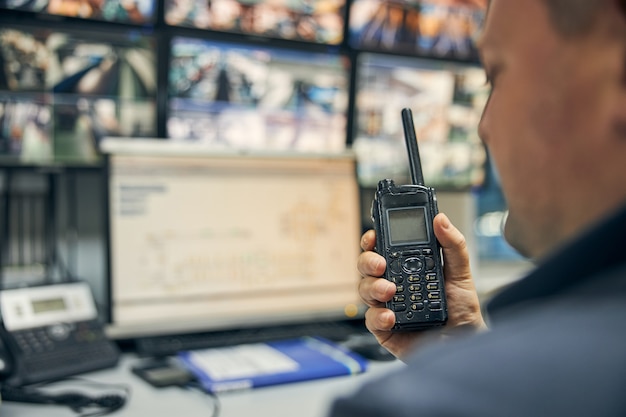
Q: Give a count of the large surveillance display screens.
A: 6